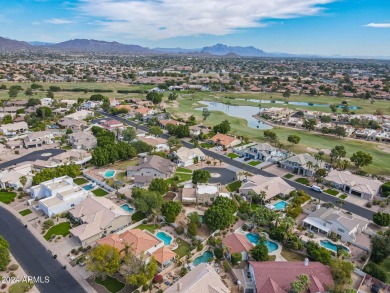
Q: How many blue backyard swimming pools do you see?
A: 8